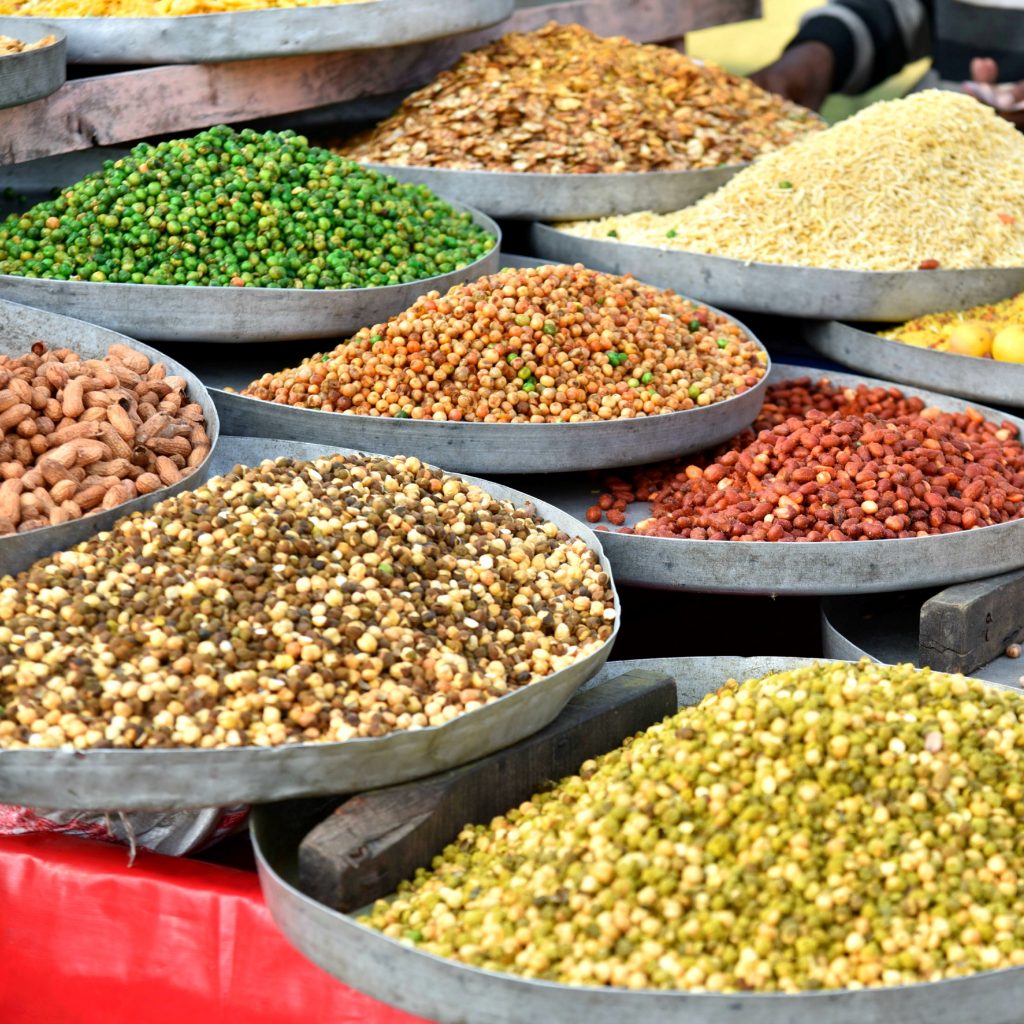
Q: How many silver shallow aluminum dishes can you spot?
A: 12